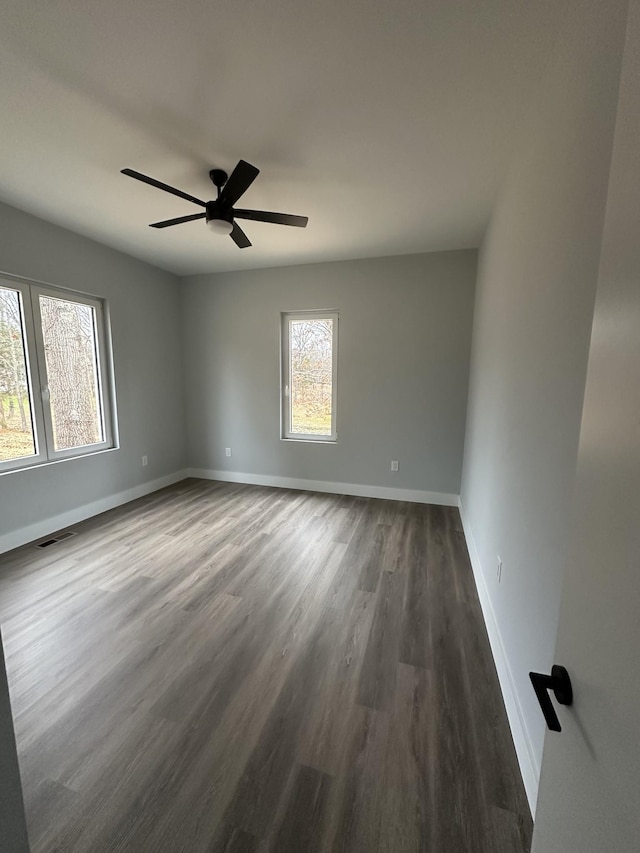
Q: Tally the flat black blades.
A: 5